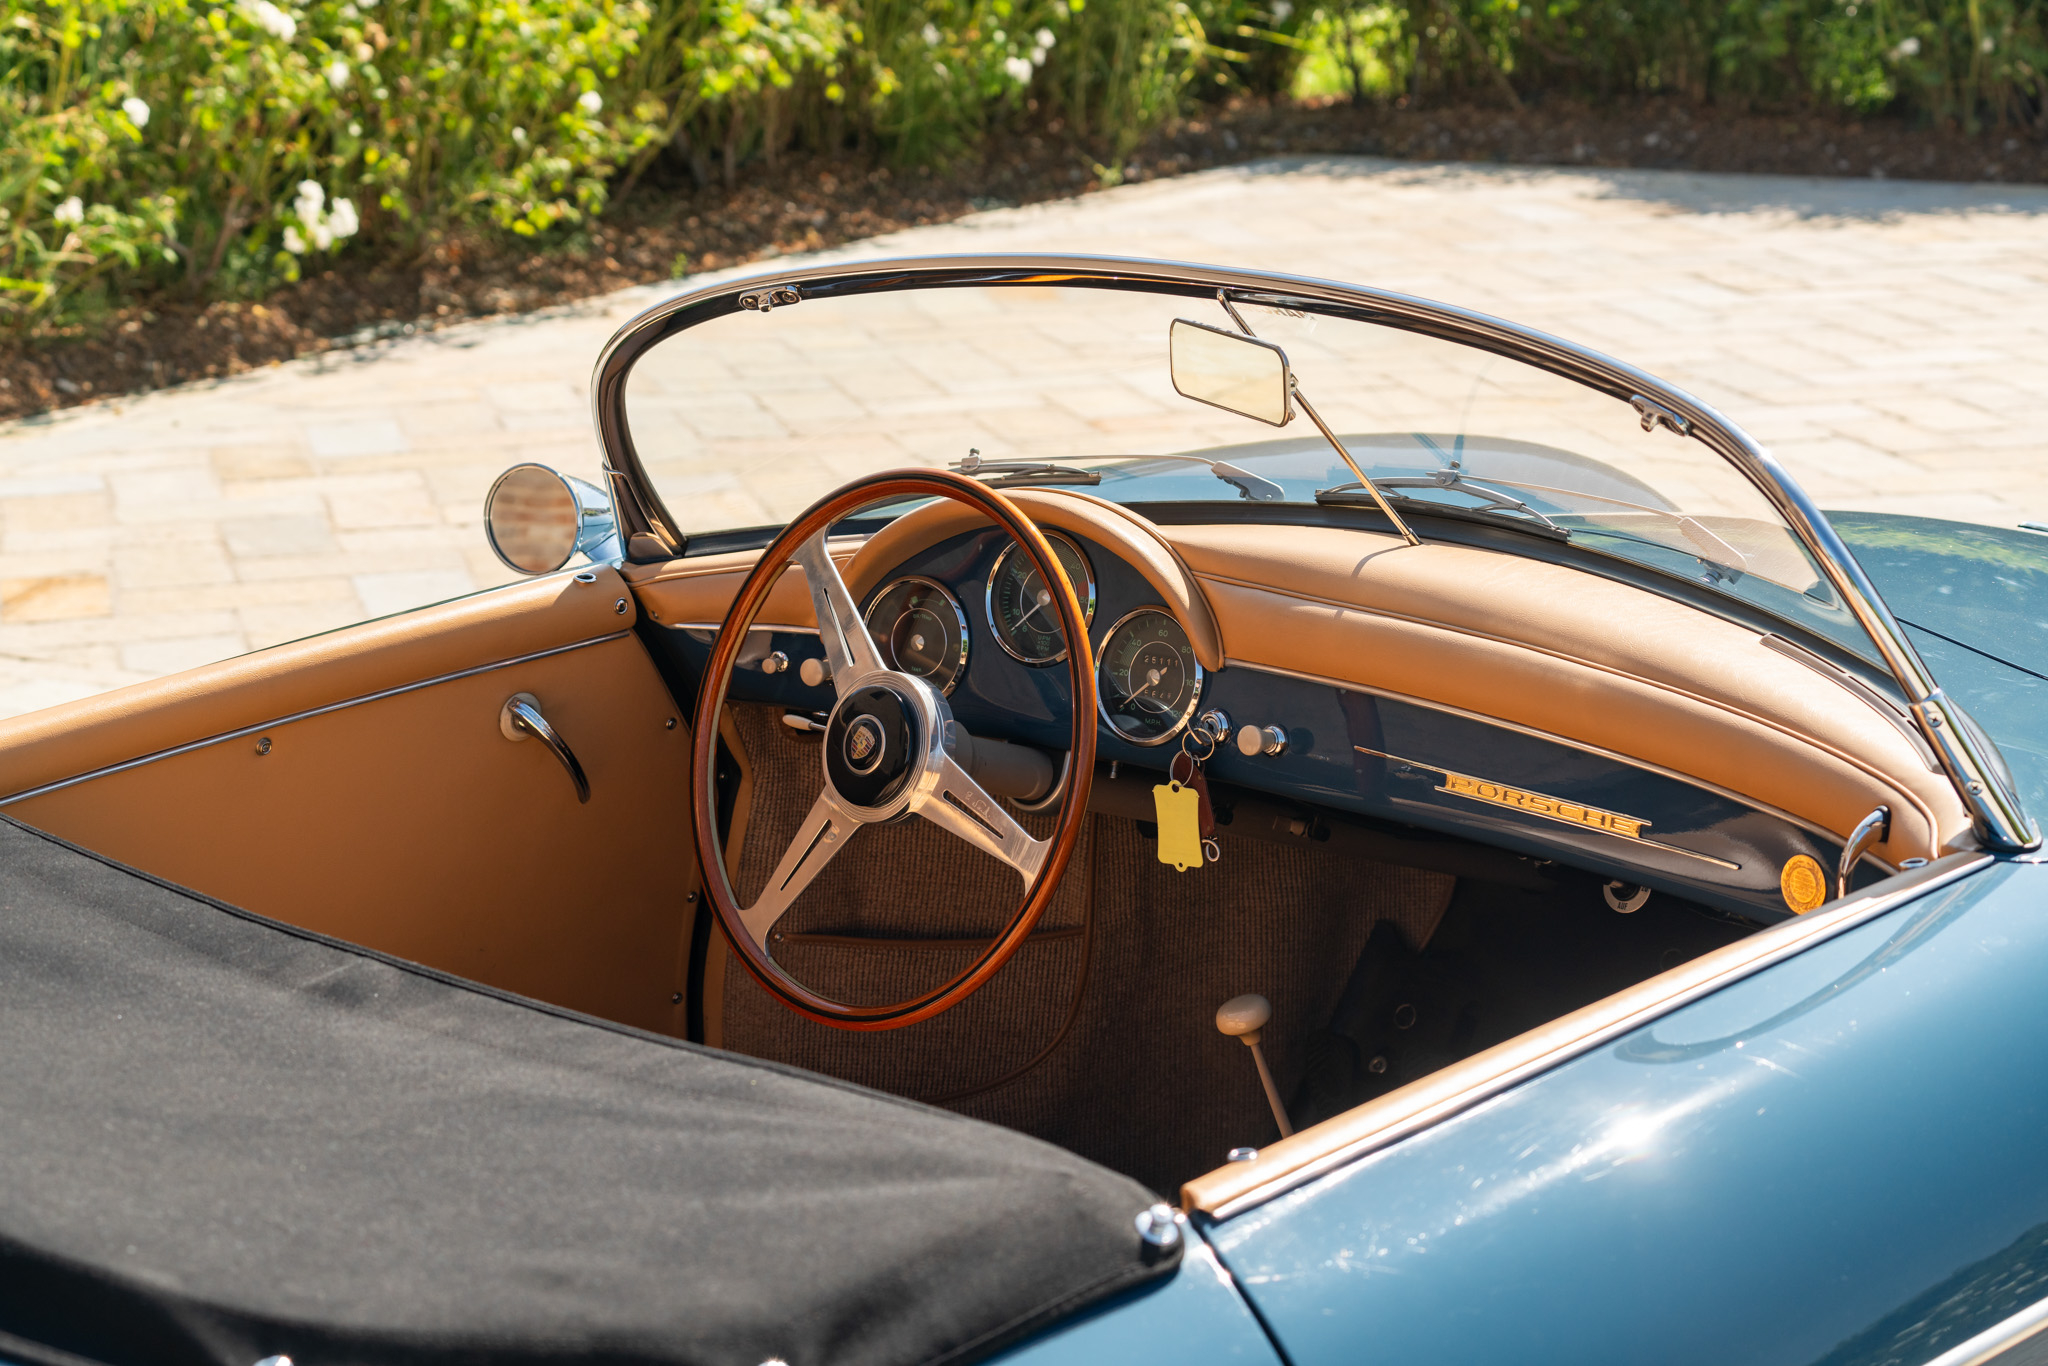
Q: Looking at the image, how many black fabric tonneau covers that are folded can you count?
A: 1